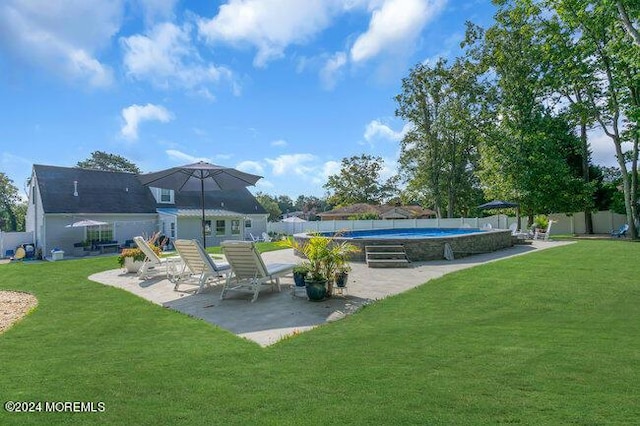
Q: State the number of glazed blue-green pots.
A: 3